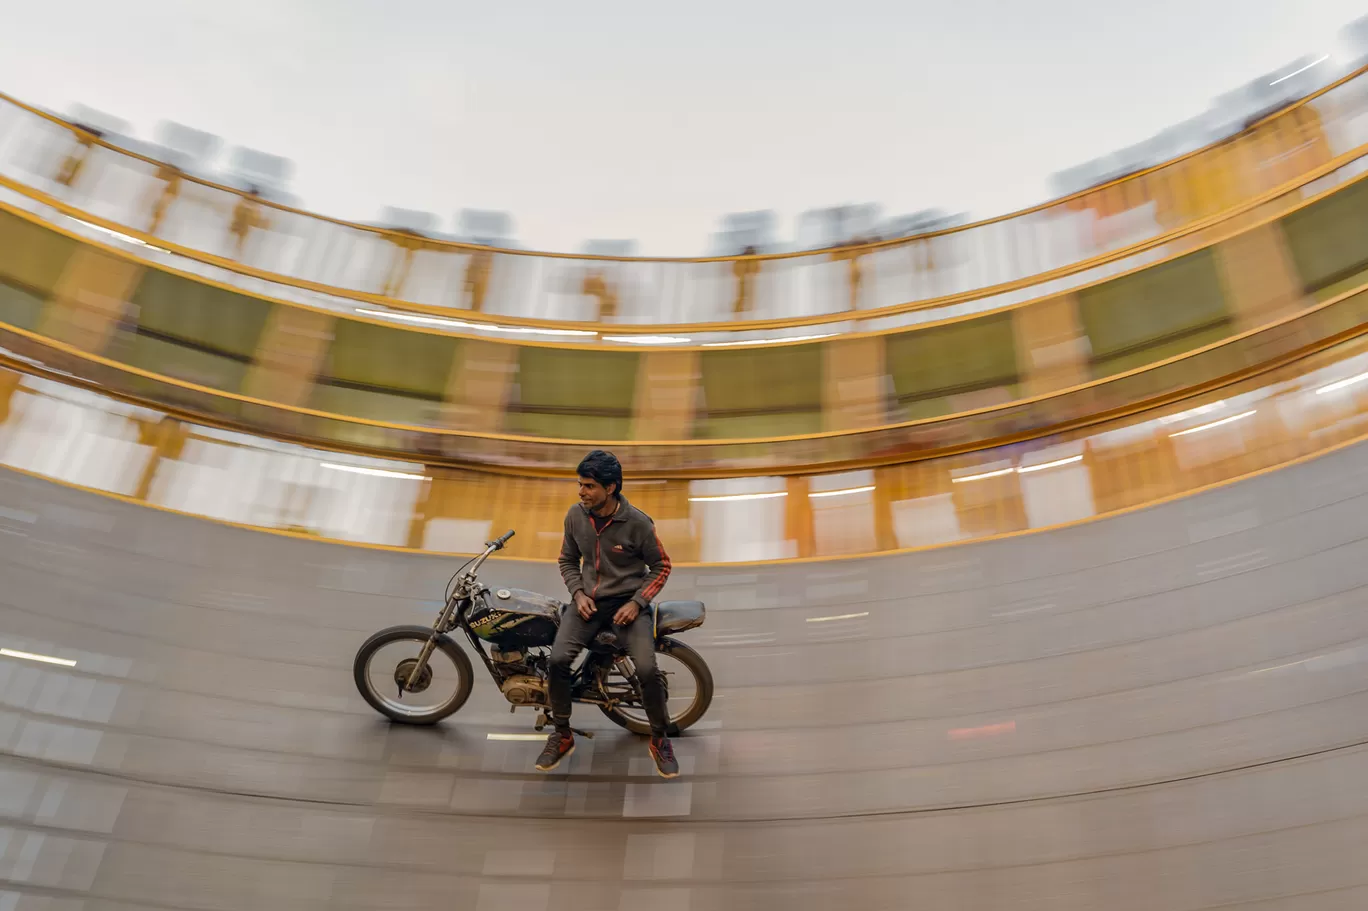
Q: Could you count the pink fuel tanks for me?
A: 0